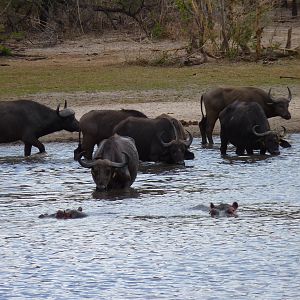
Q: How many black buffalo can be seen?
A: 6